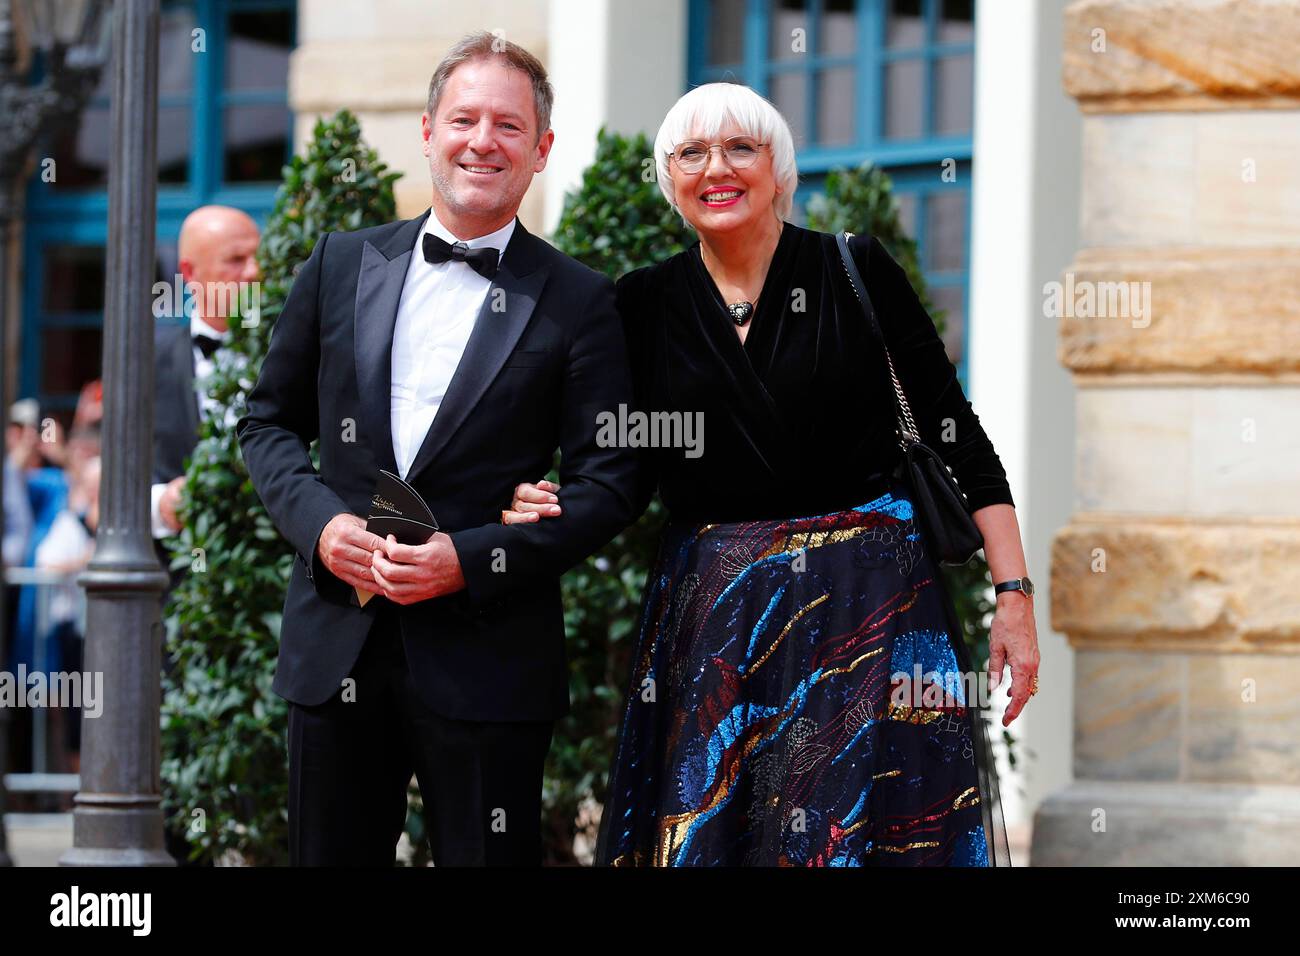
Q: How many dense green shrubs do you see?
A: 3